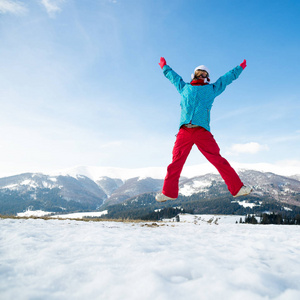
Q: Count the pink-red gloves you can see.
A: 2